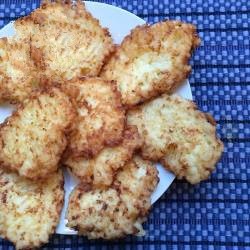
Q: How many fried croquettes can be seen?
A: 9